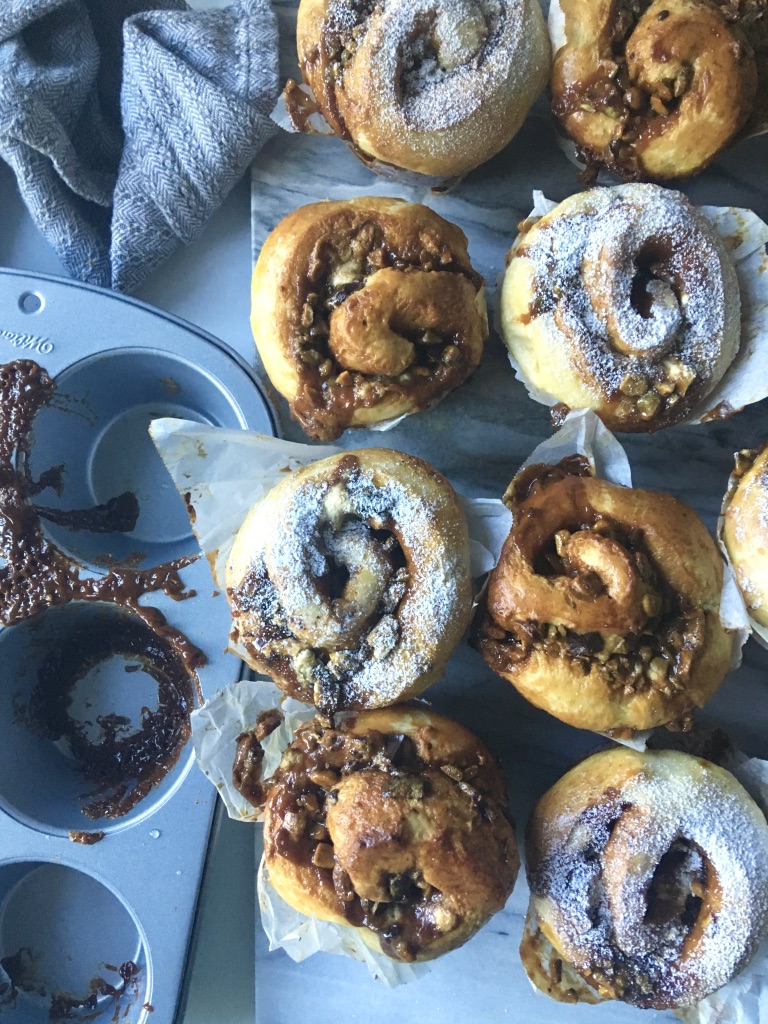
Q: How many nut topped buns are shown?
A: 4